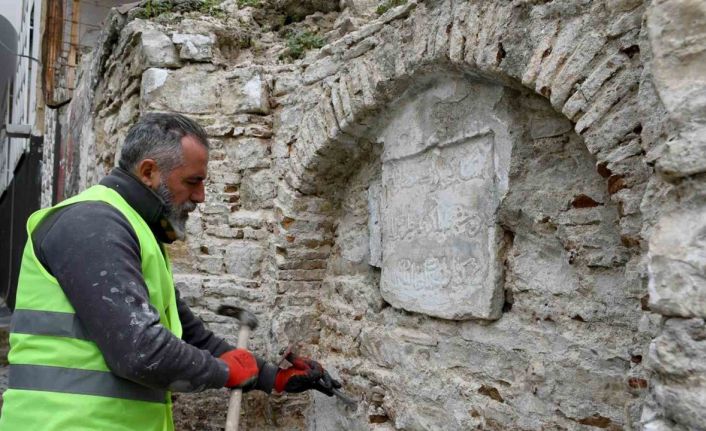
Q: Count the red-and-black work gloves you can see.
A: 2